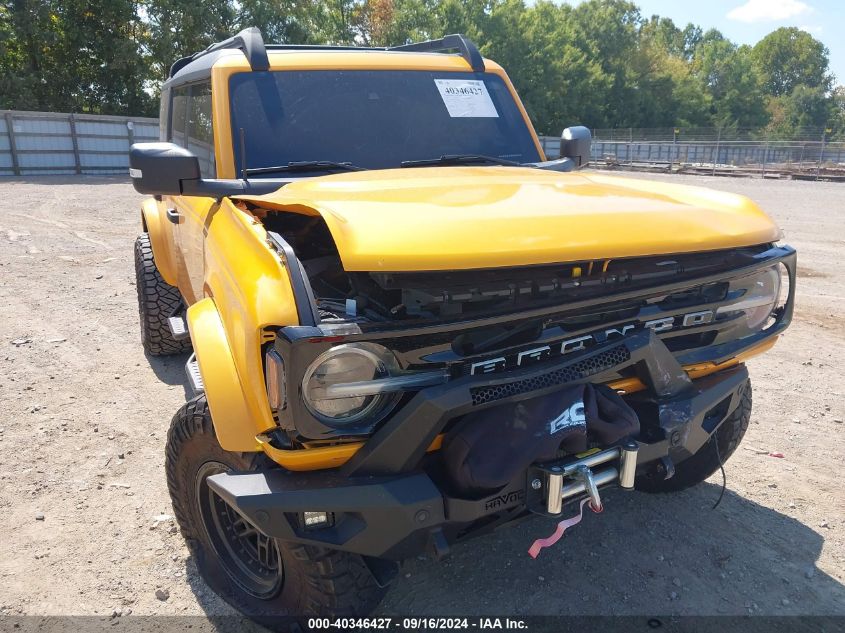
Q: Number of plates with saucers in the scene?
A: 0